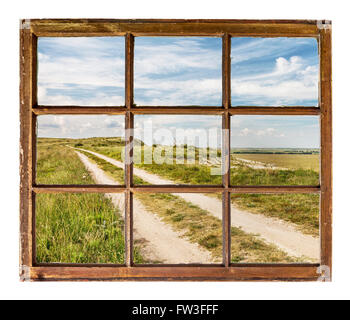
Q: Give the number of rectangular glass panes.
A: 9